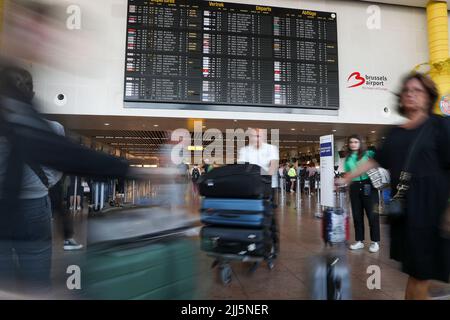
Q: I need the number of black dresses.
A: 1